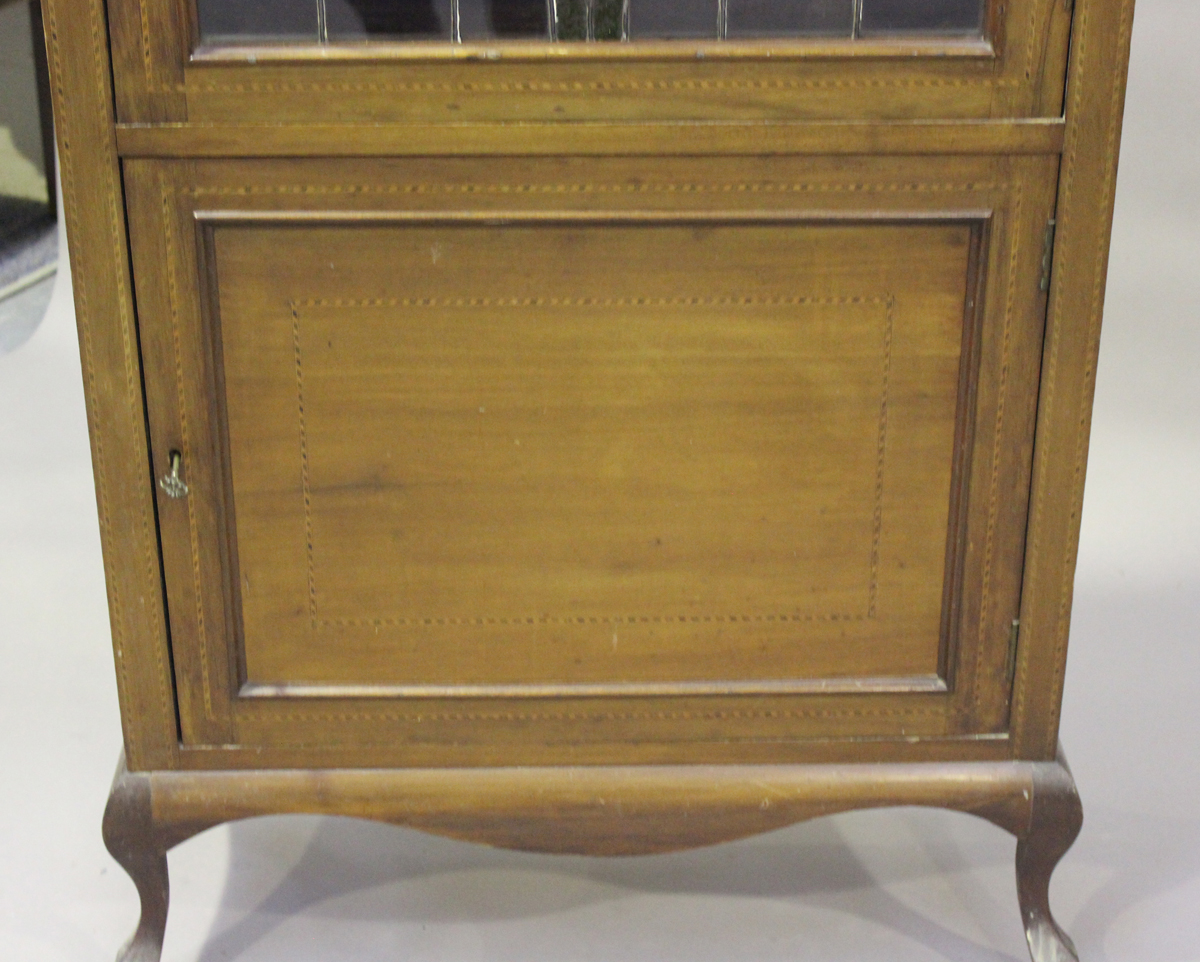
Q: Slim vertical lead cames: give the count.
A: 7